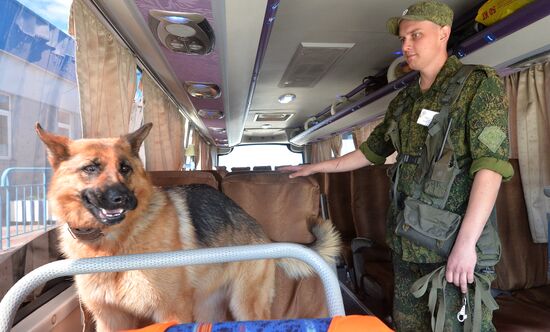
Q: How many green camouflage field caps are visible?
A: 1